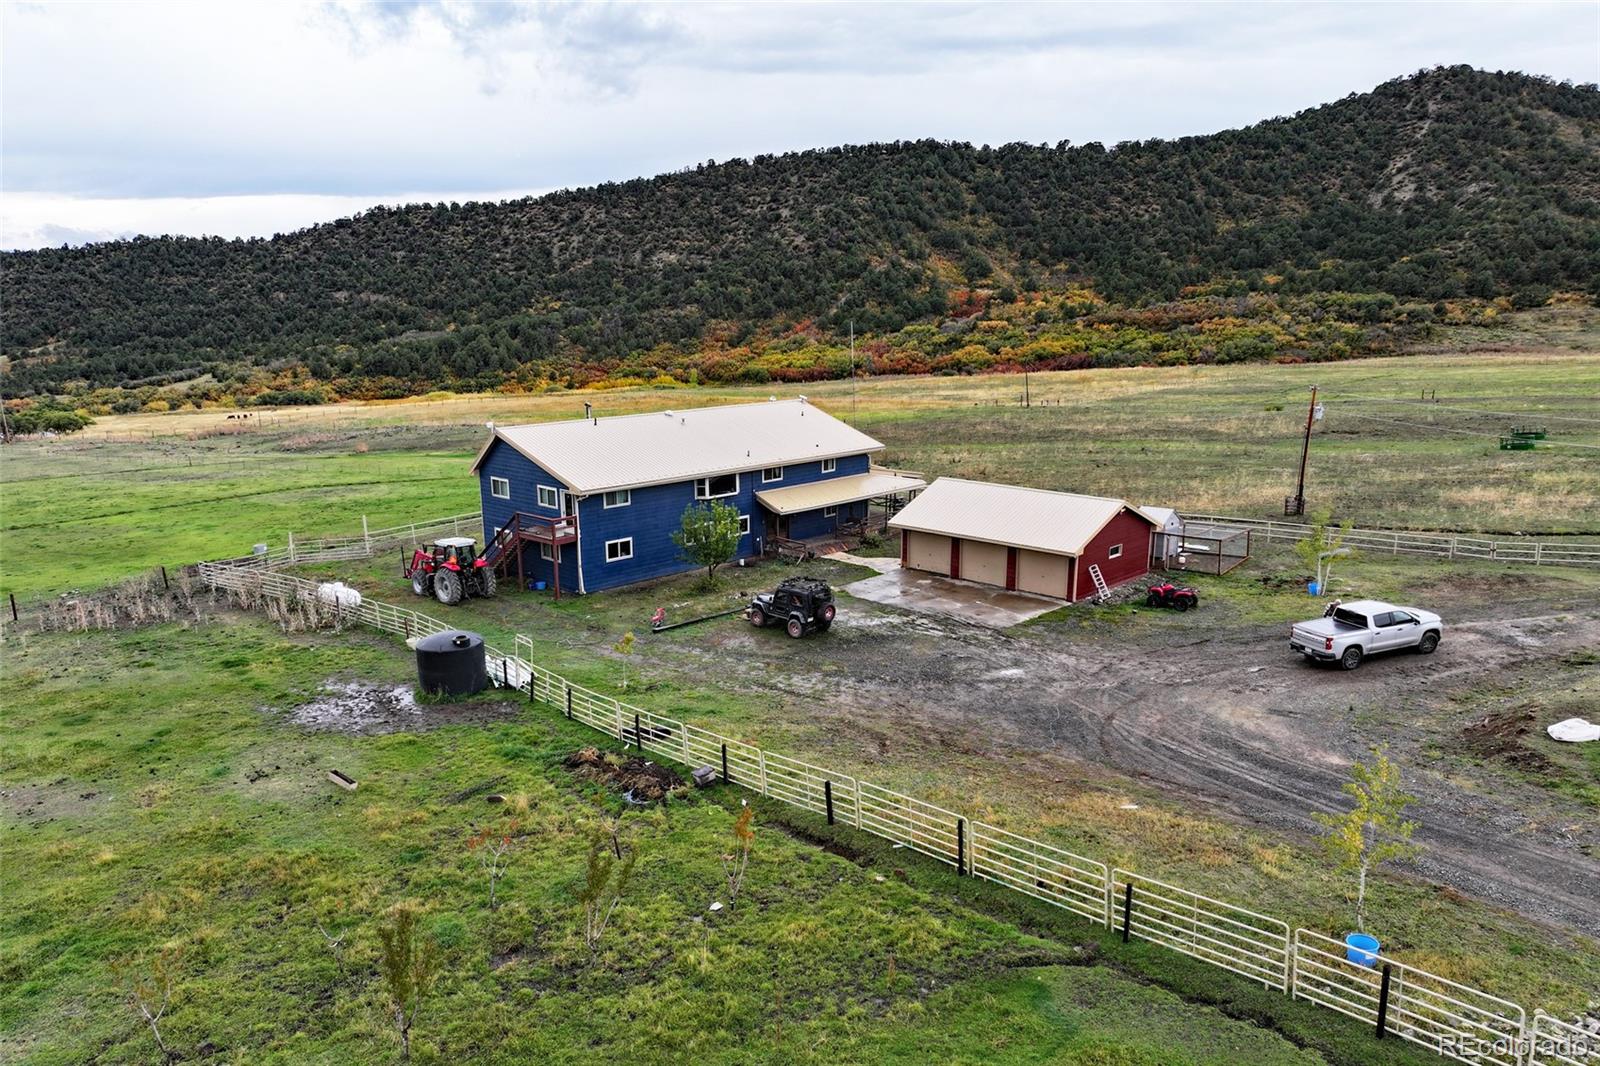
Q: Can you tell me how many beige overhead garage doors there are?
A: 3